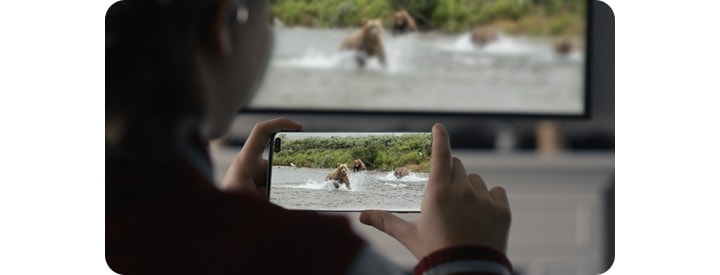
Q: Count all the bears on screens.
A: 7